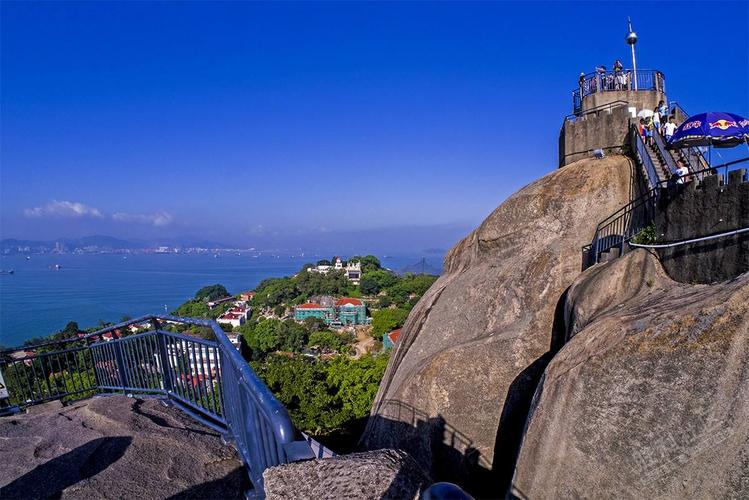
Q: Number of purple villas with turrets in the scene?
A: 0